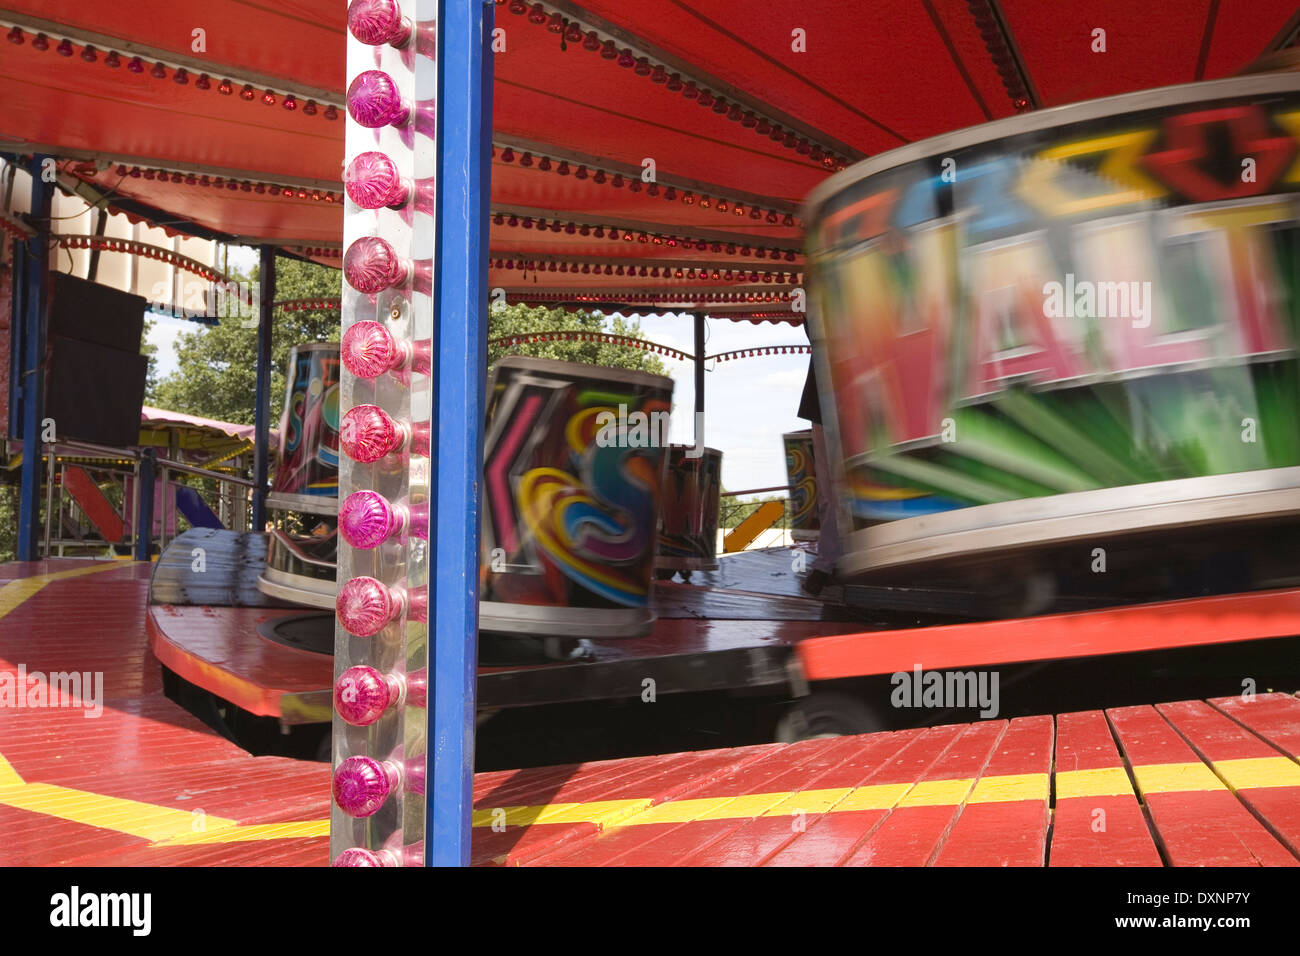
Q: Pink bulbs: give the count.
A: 11